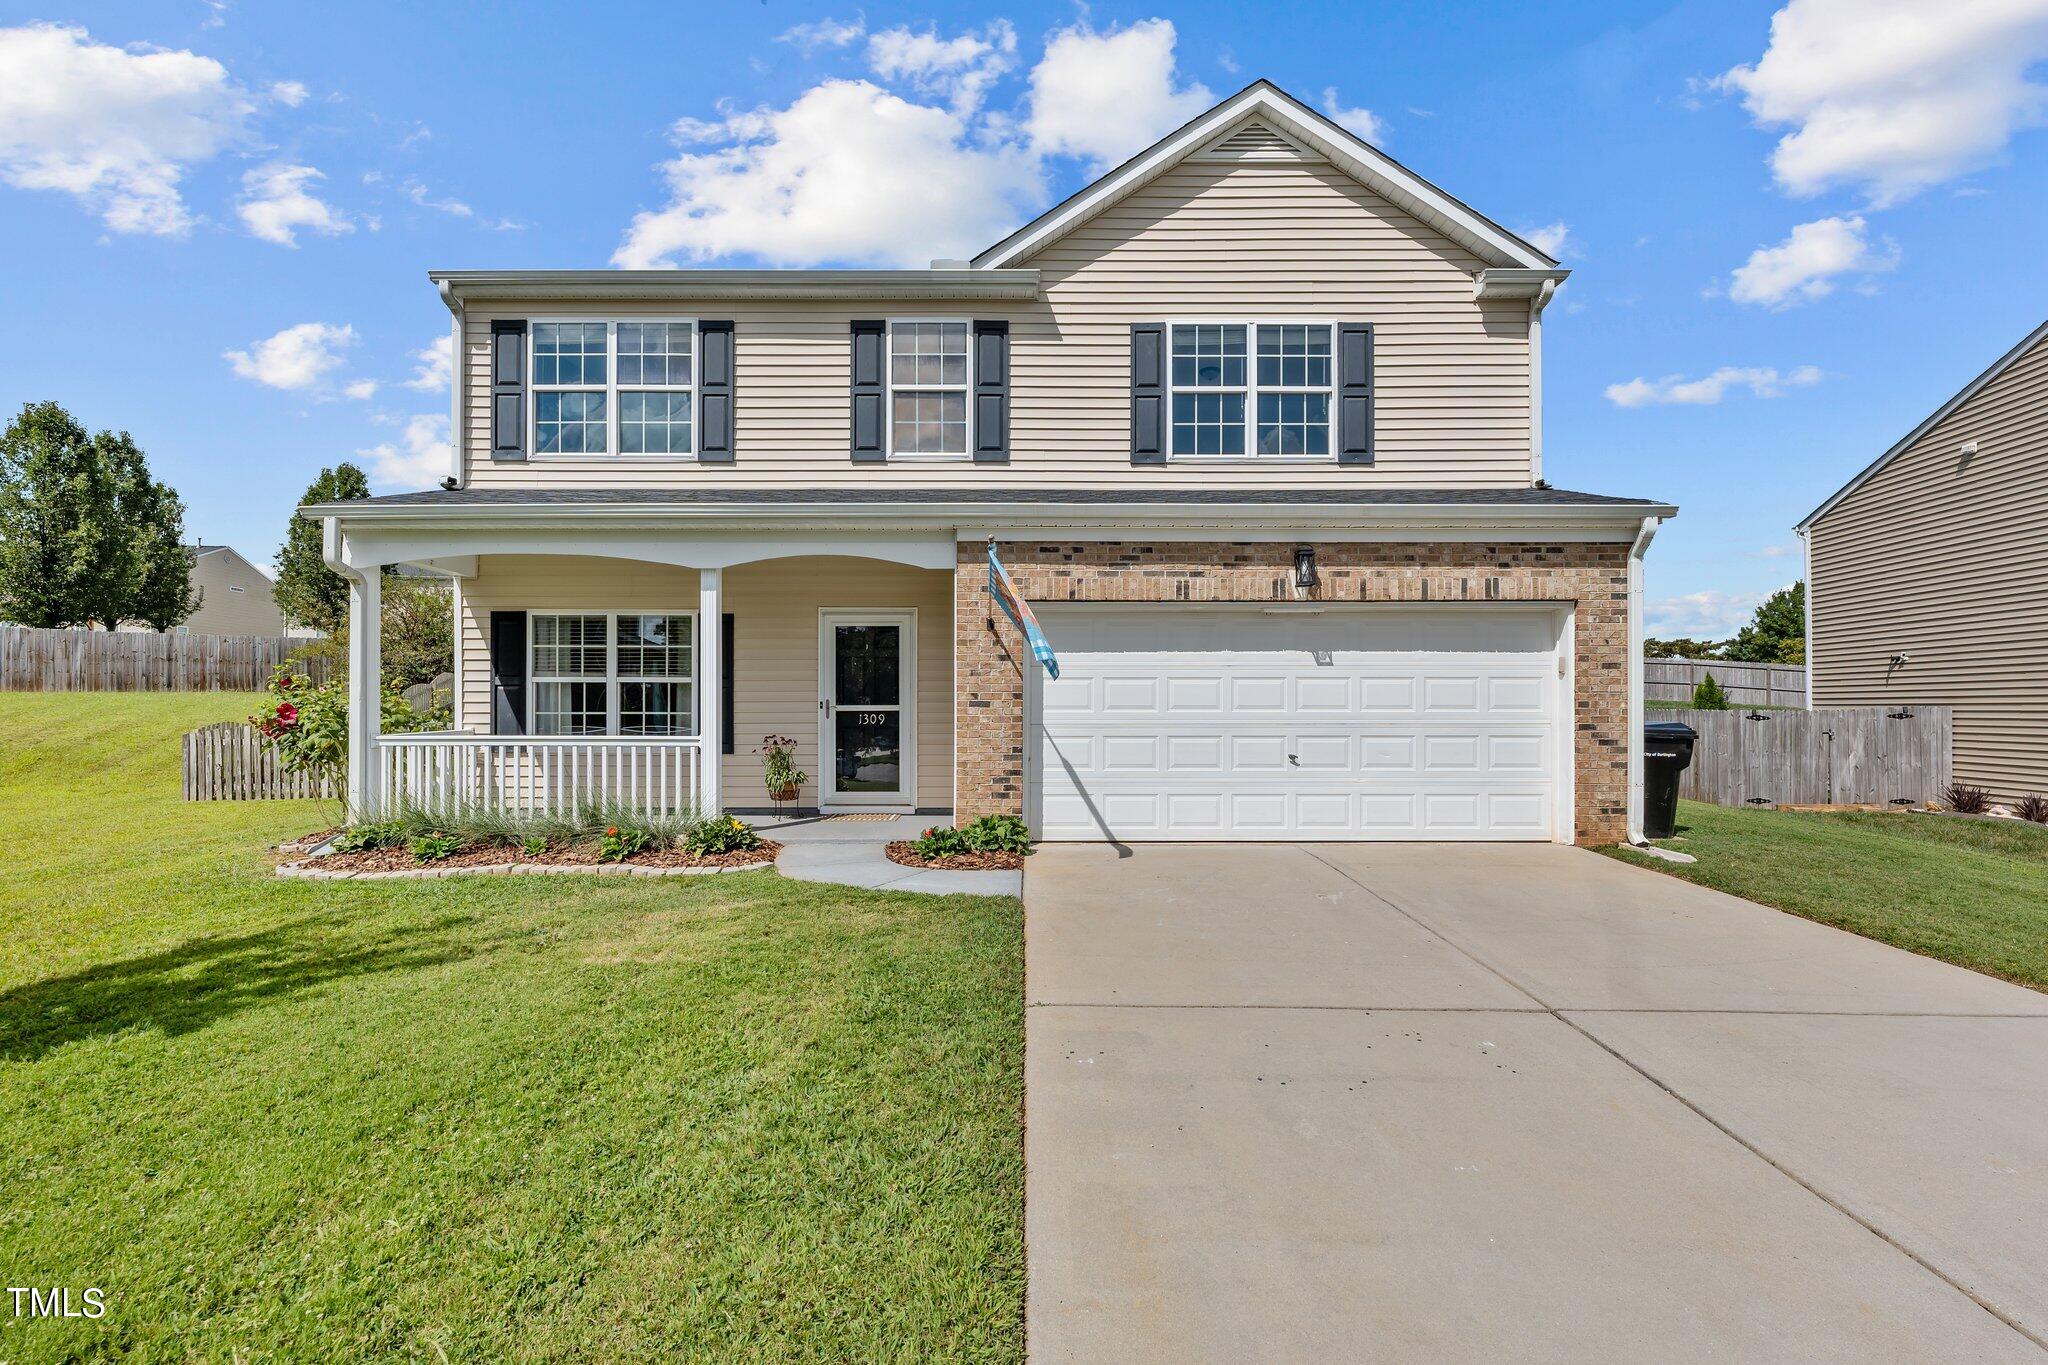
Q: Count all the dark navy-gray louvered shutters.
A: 8